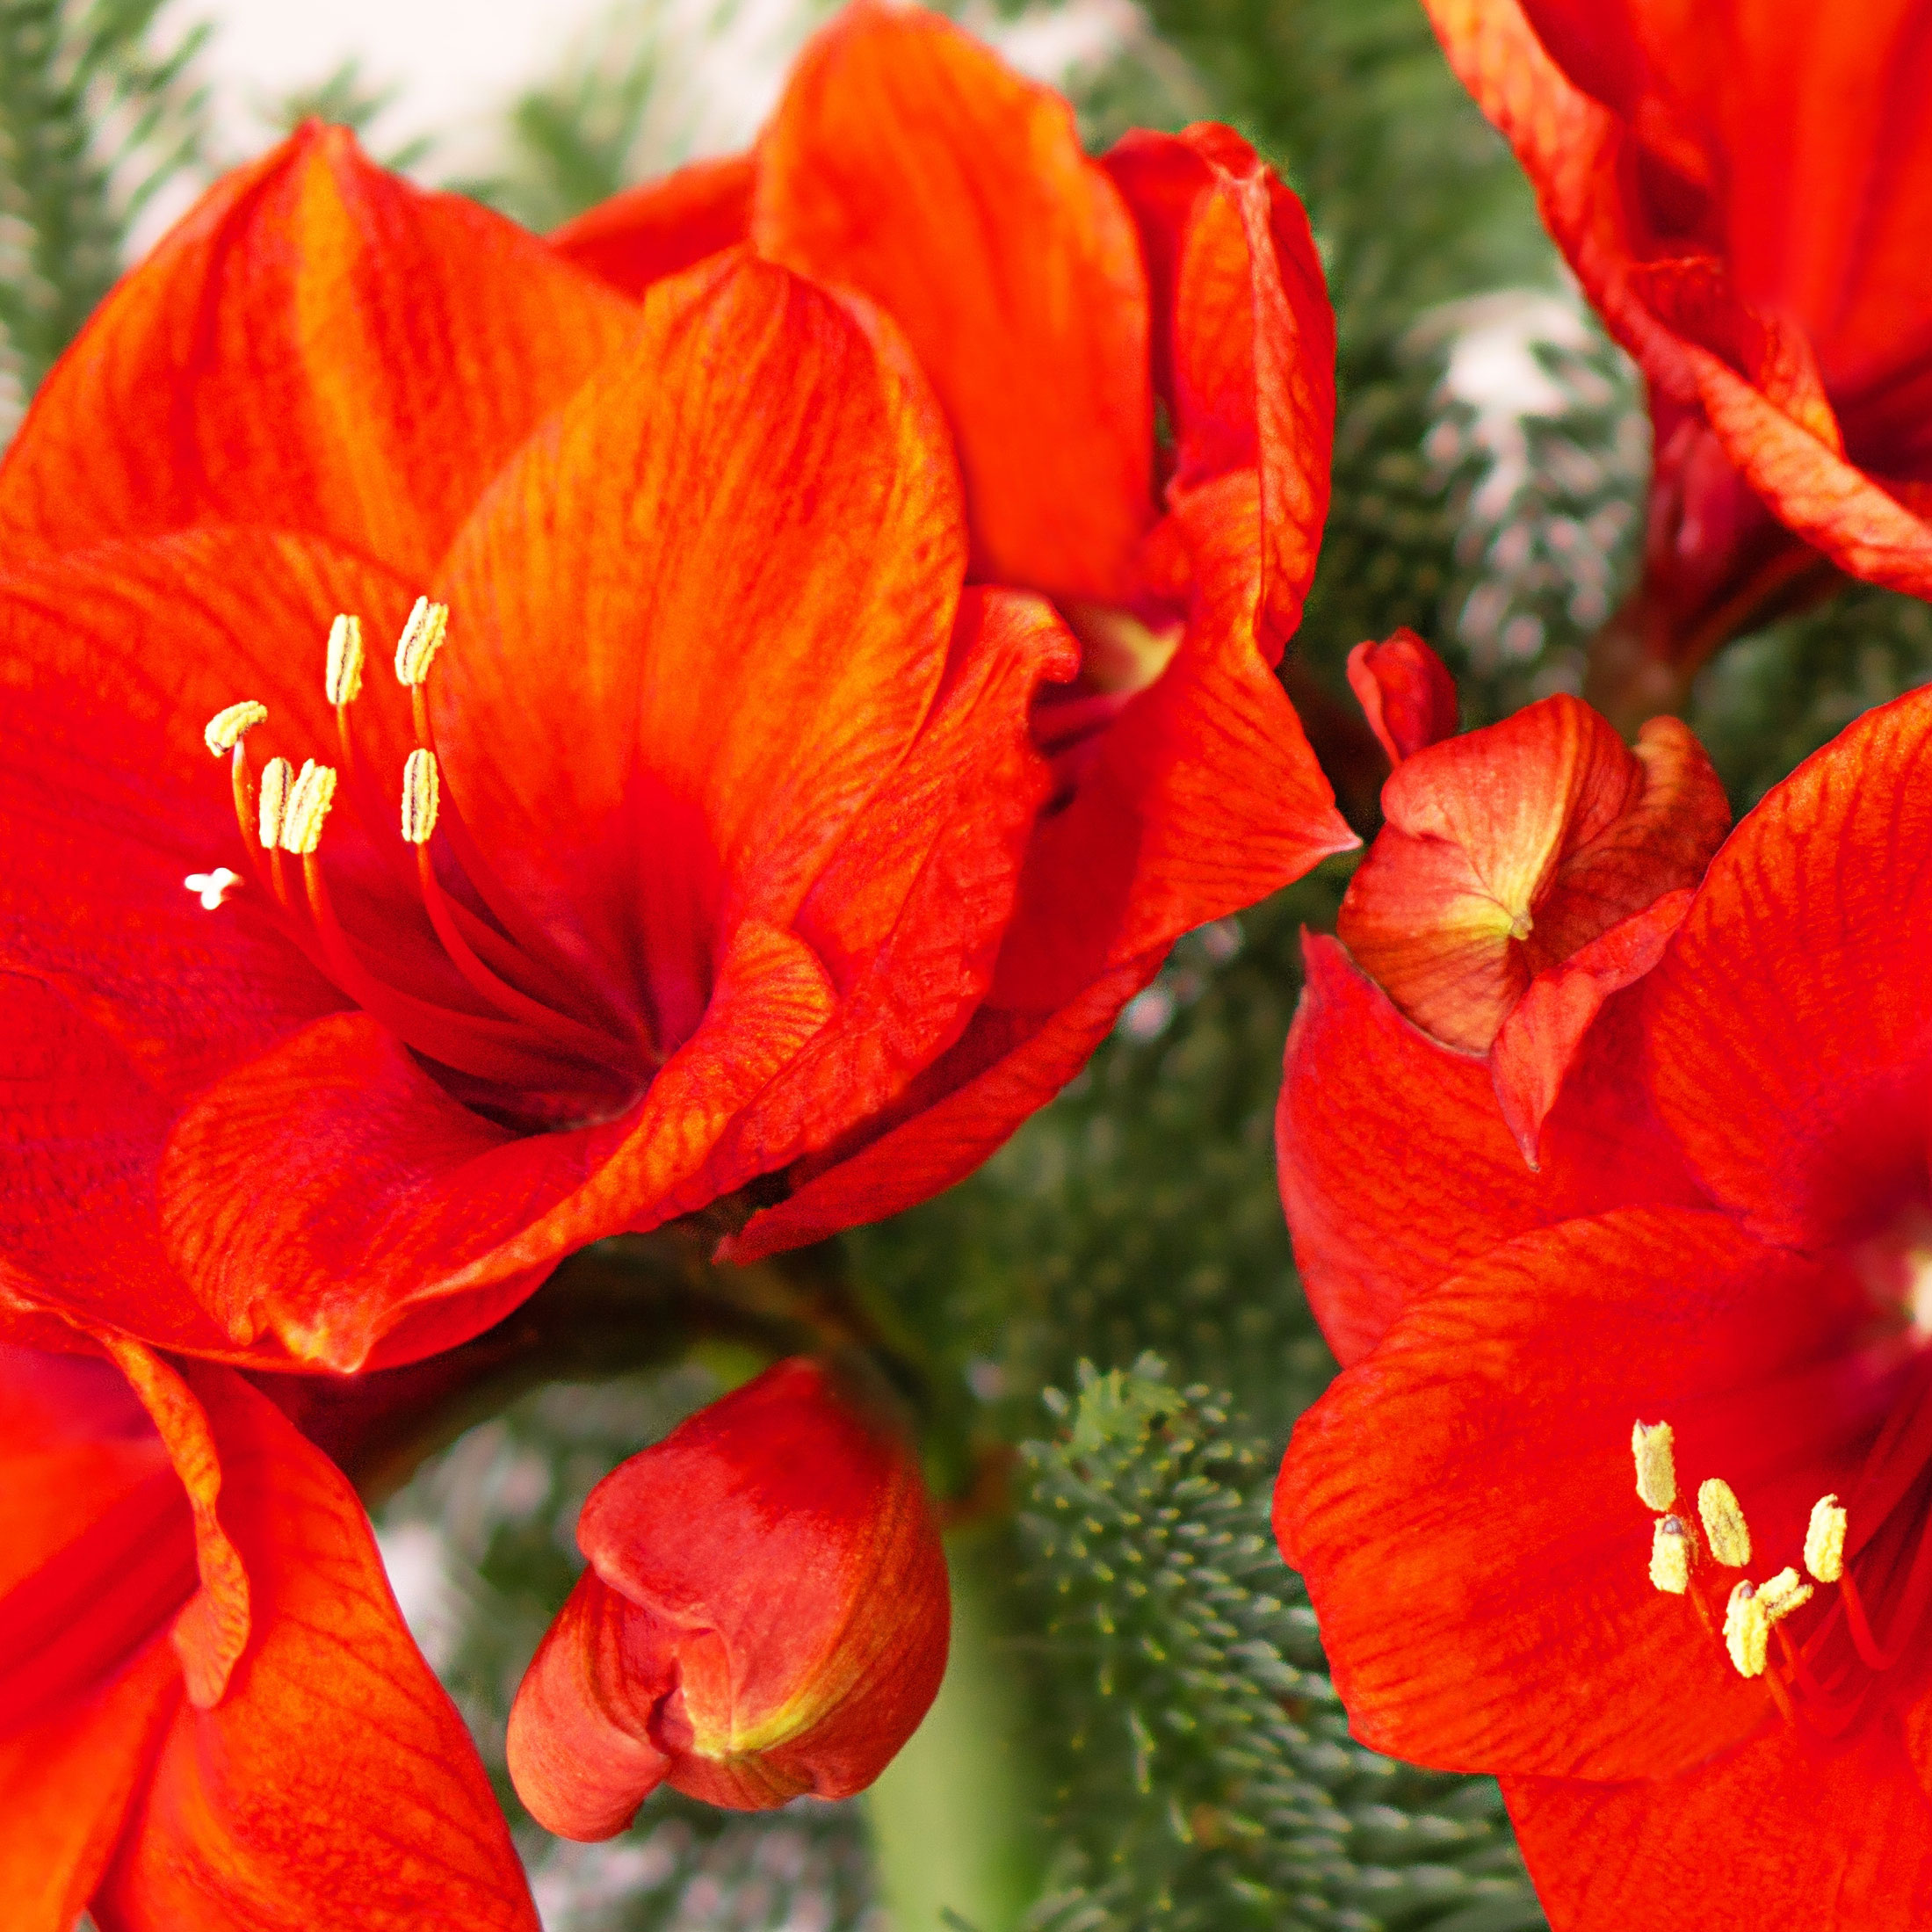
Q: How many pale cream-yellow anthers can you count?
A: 12